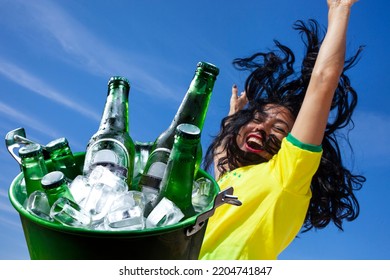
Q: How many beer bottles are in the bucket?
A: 7